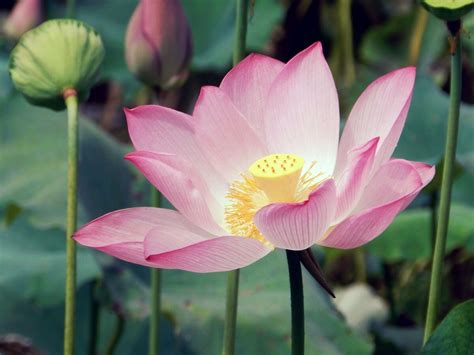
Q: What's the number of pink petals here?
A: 12